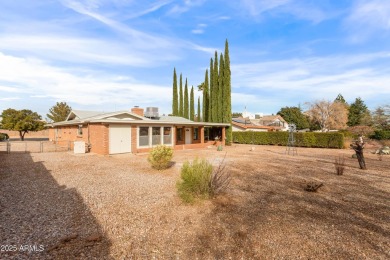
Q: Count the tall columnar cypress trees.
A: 10